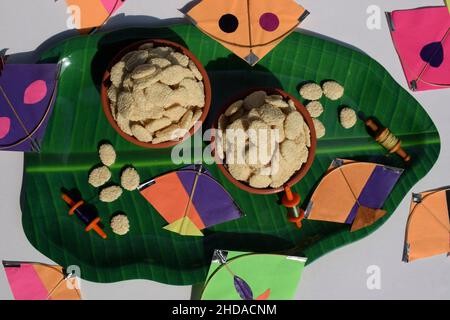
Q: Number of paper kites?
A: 9